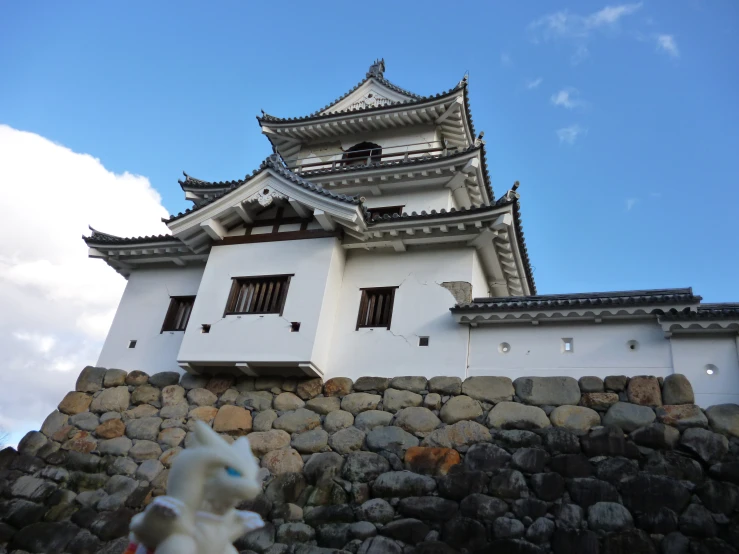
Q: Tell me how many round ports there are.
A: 3